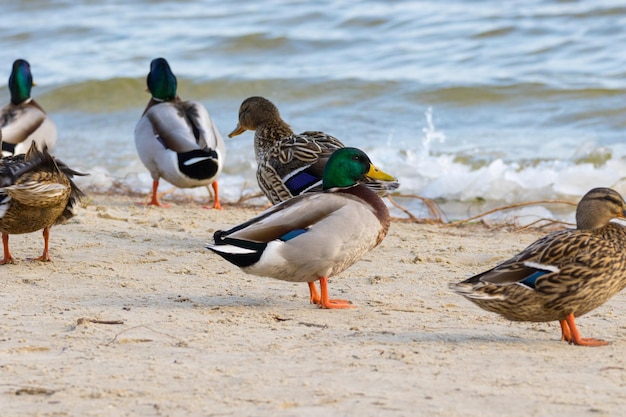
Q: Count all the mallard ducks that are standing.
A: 6